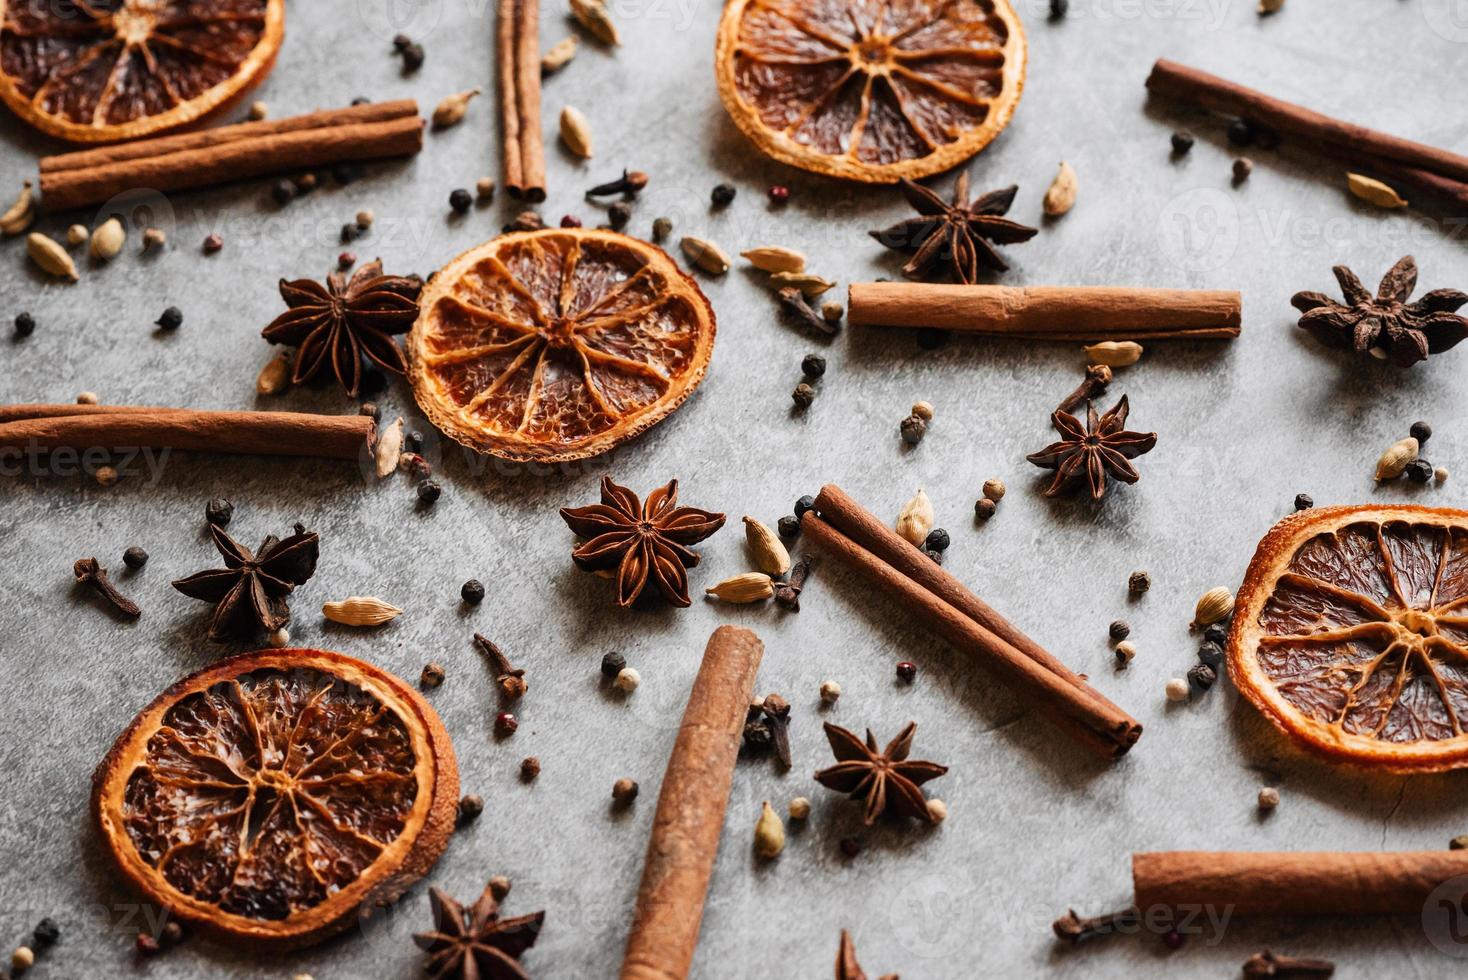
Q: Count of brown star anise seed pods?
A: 9